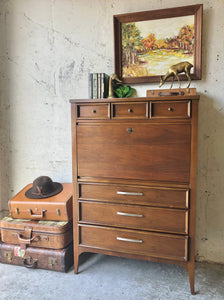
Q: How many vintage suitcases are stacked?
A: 3